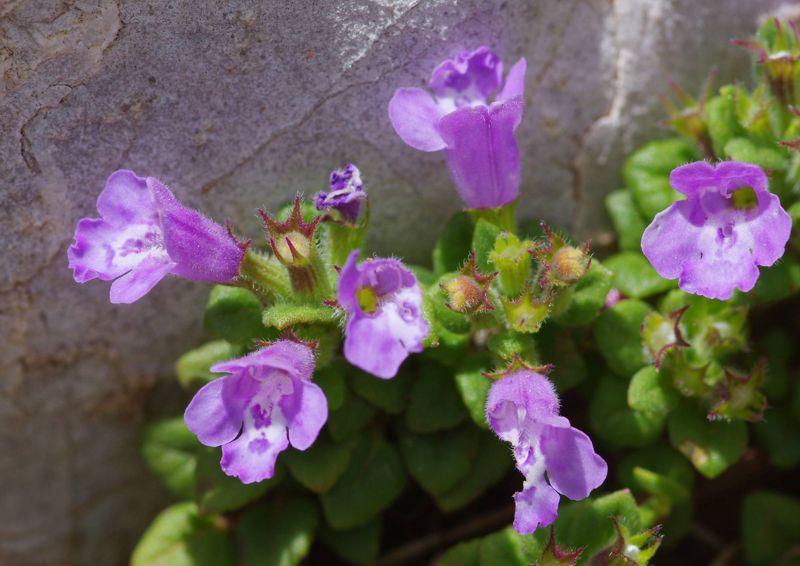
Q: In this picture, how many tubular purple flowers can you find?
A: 6